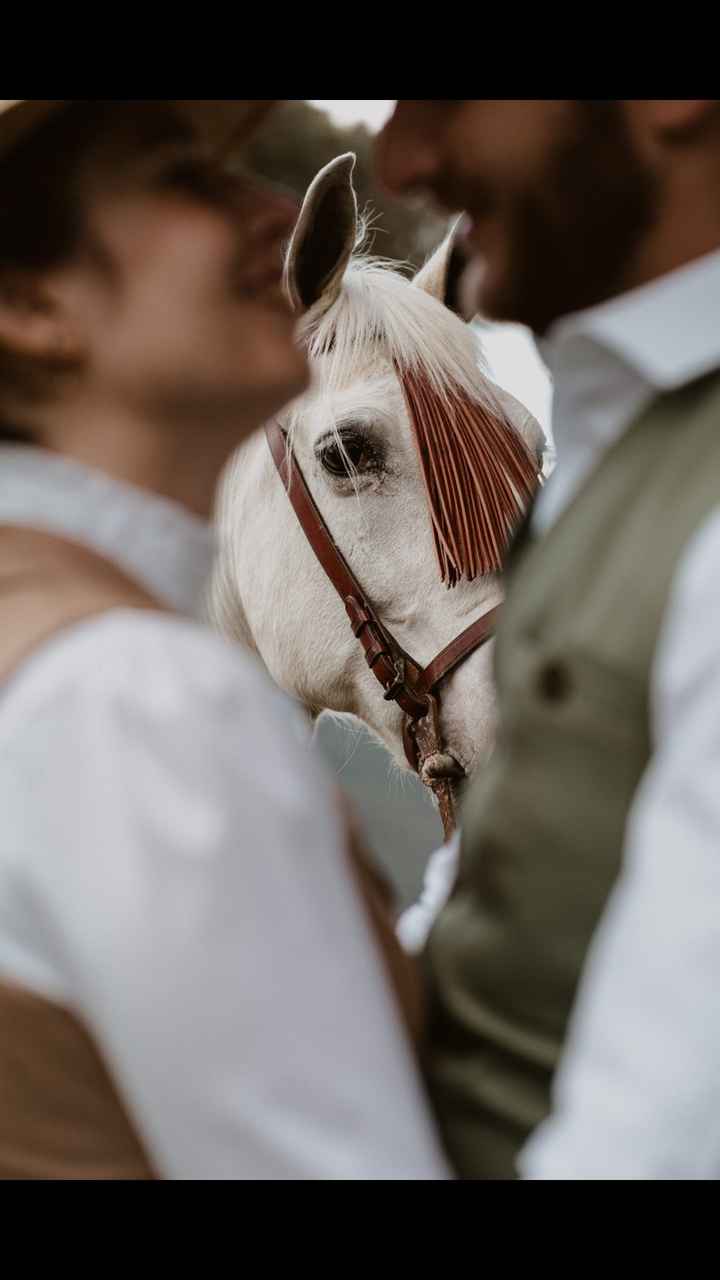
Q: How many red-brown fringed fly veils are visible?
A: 1